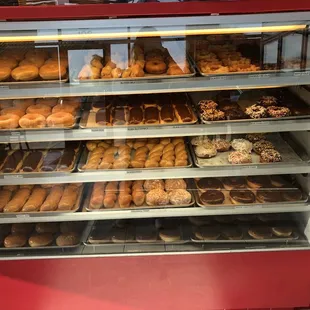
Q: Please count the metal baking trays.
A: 15